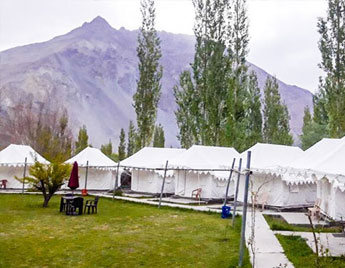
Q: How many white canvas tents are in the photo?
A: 6